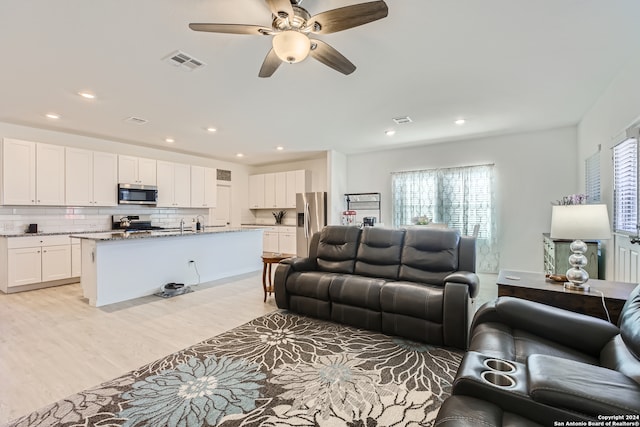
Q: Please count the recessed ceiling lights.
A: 8